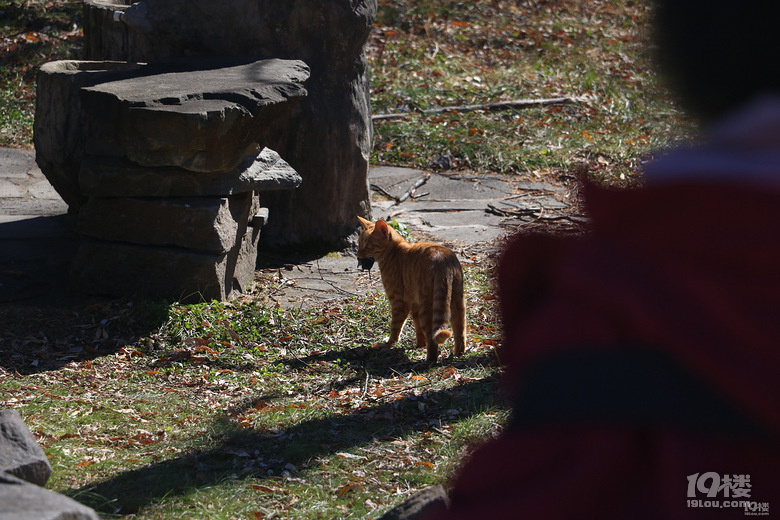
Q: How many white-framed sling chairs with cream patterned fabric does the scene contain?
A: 0